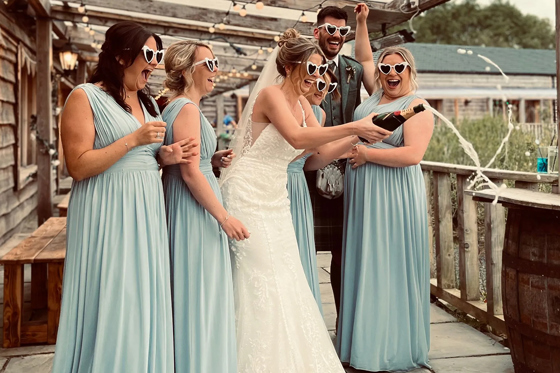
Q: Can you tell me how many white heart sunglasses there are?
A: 6